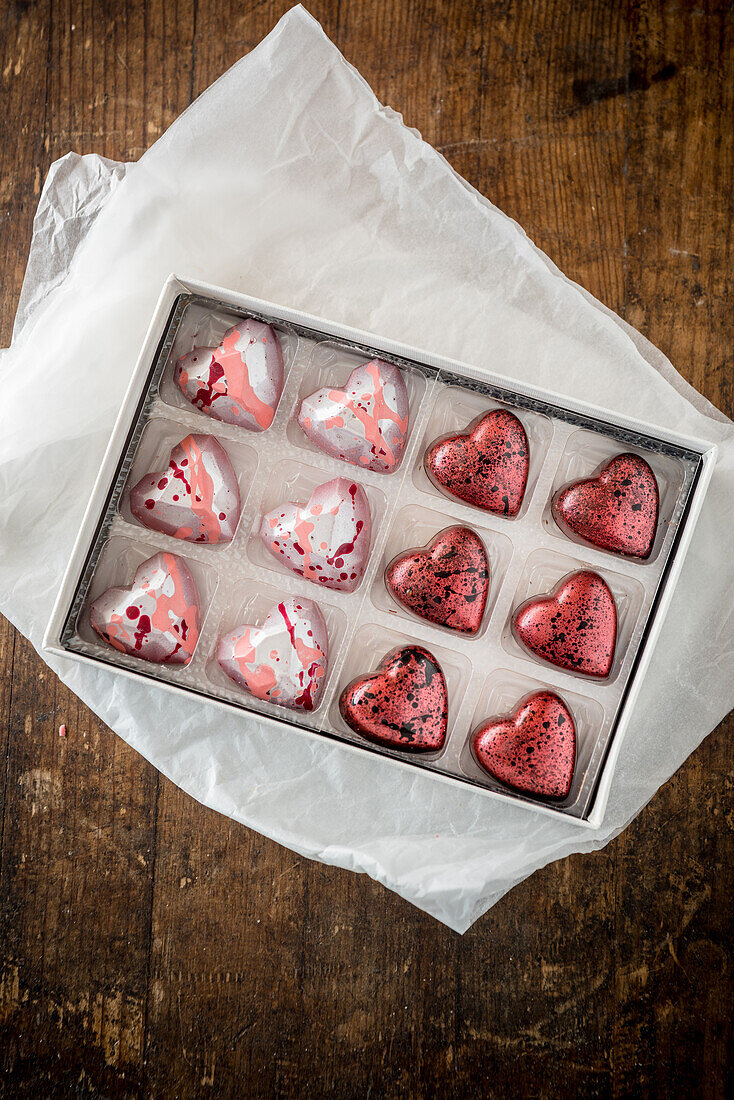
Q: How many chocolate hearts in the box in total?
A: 12